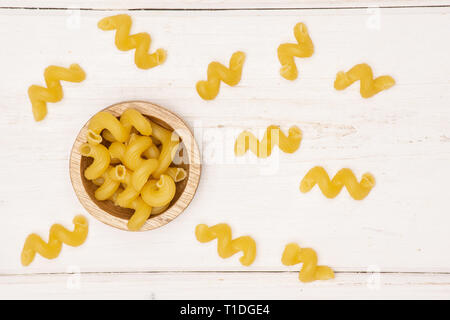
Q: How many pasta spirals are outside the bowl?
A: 10